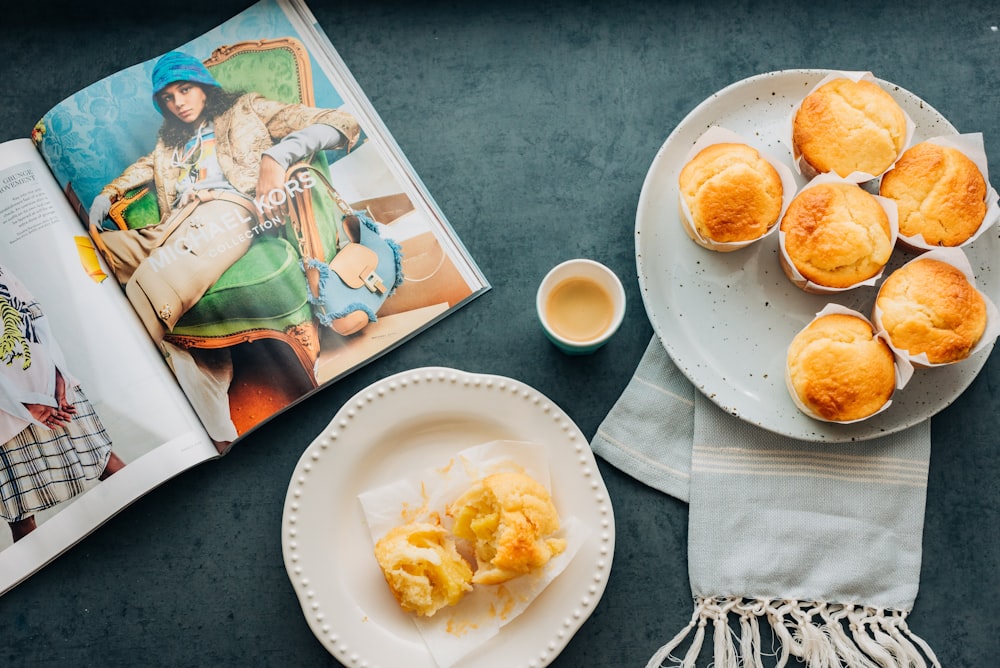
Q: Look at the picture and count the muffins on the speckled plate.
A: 6